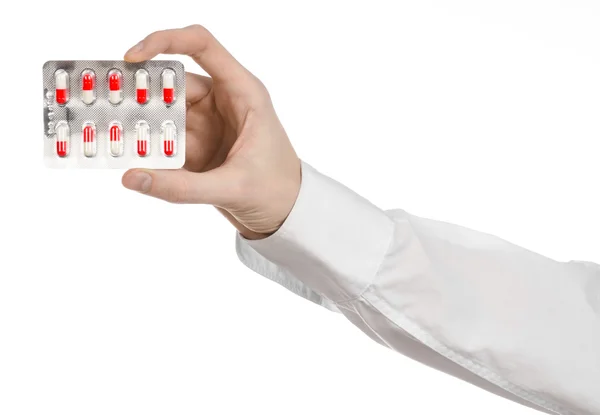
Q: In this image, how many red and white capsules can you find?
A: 10